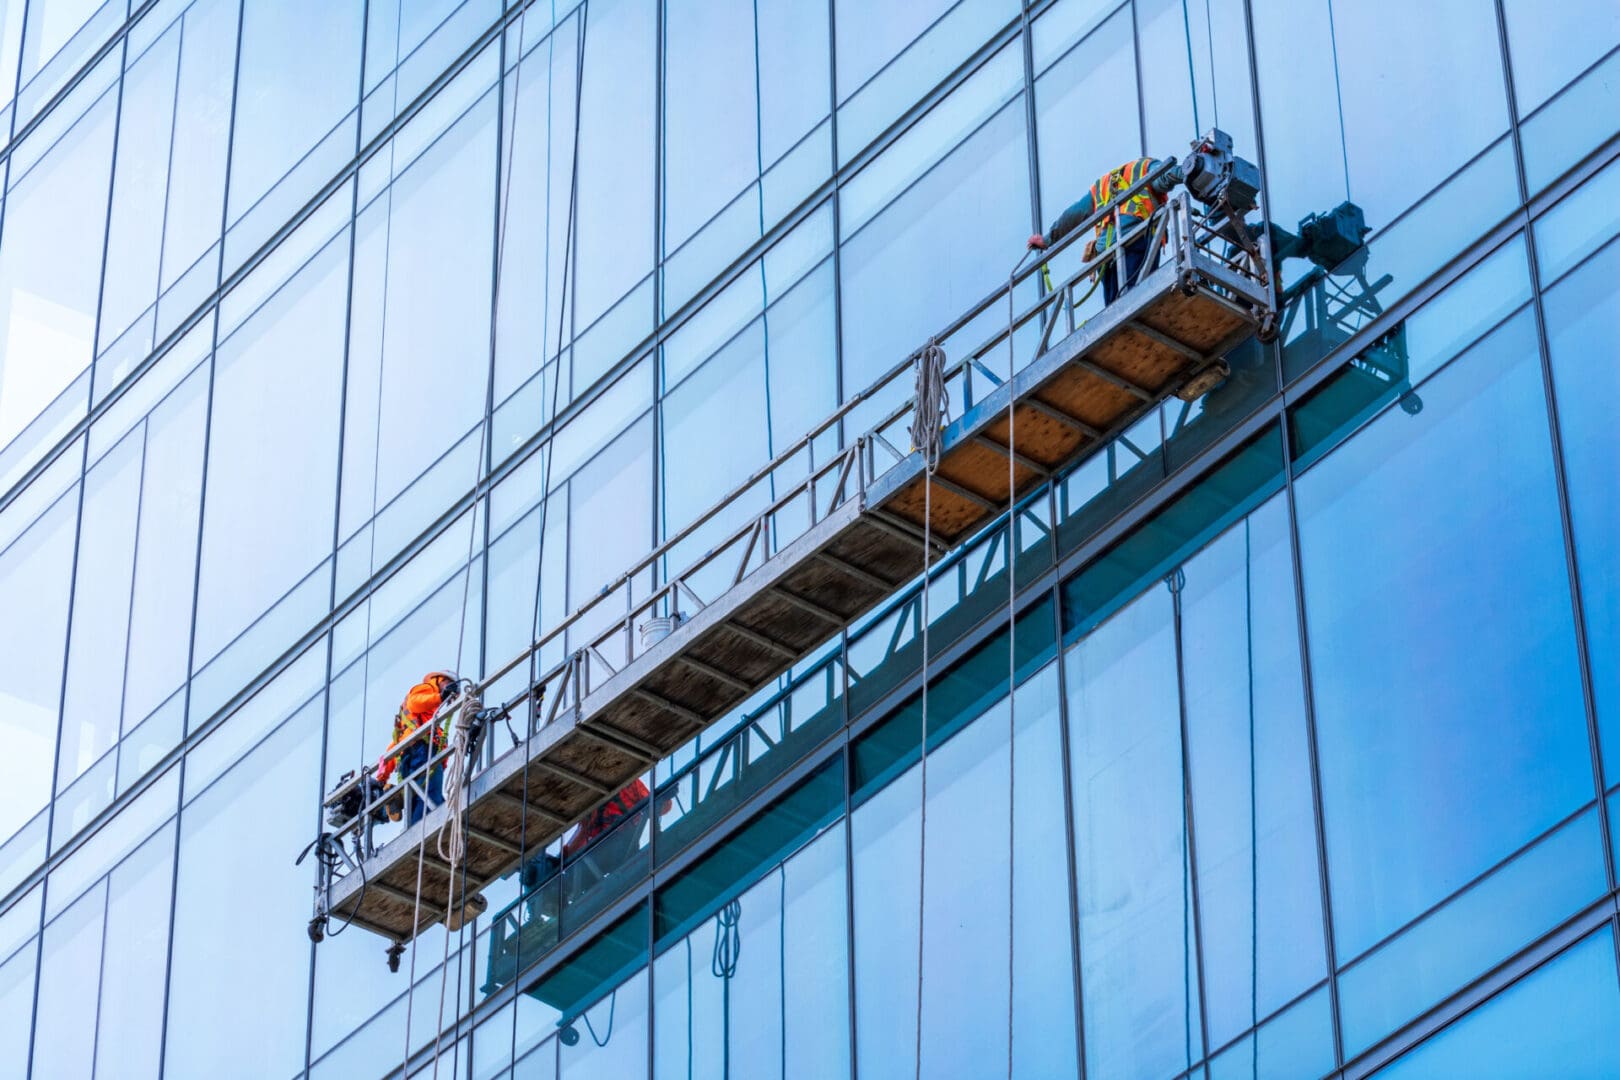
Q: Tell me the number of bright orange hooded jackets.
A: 1